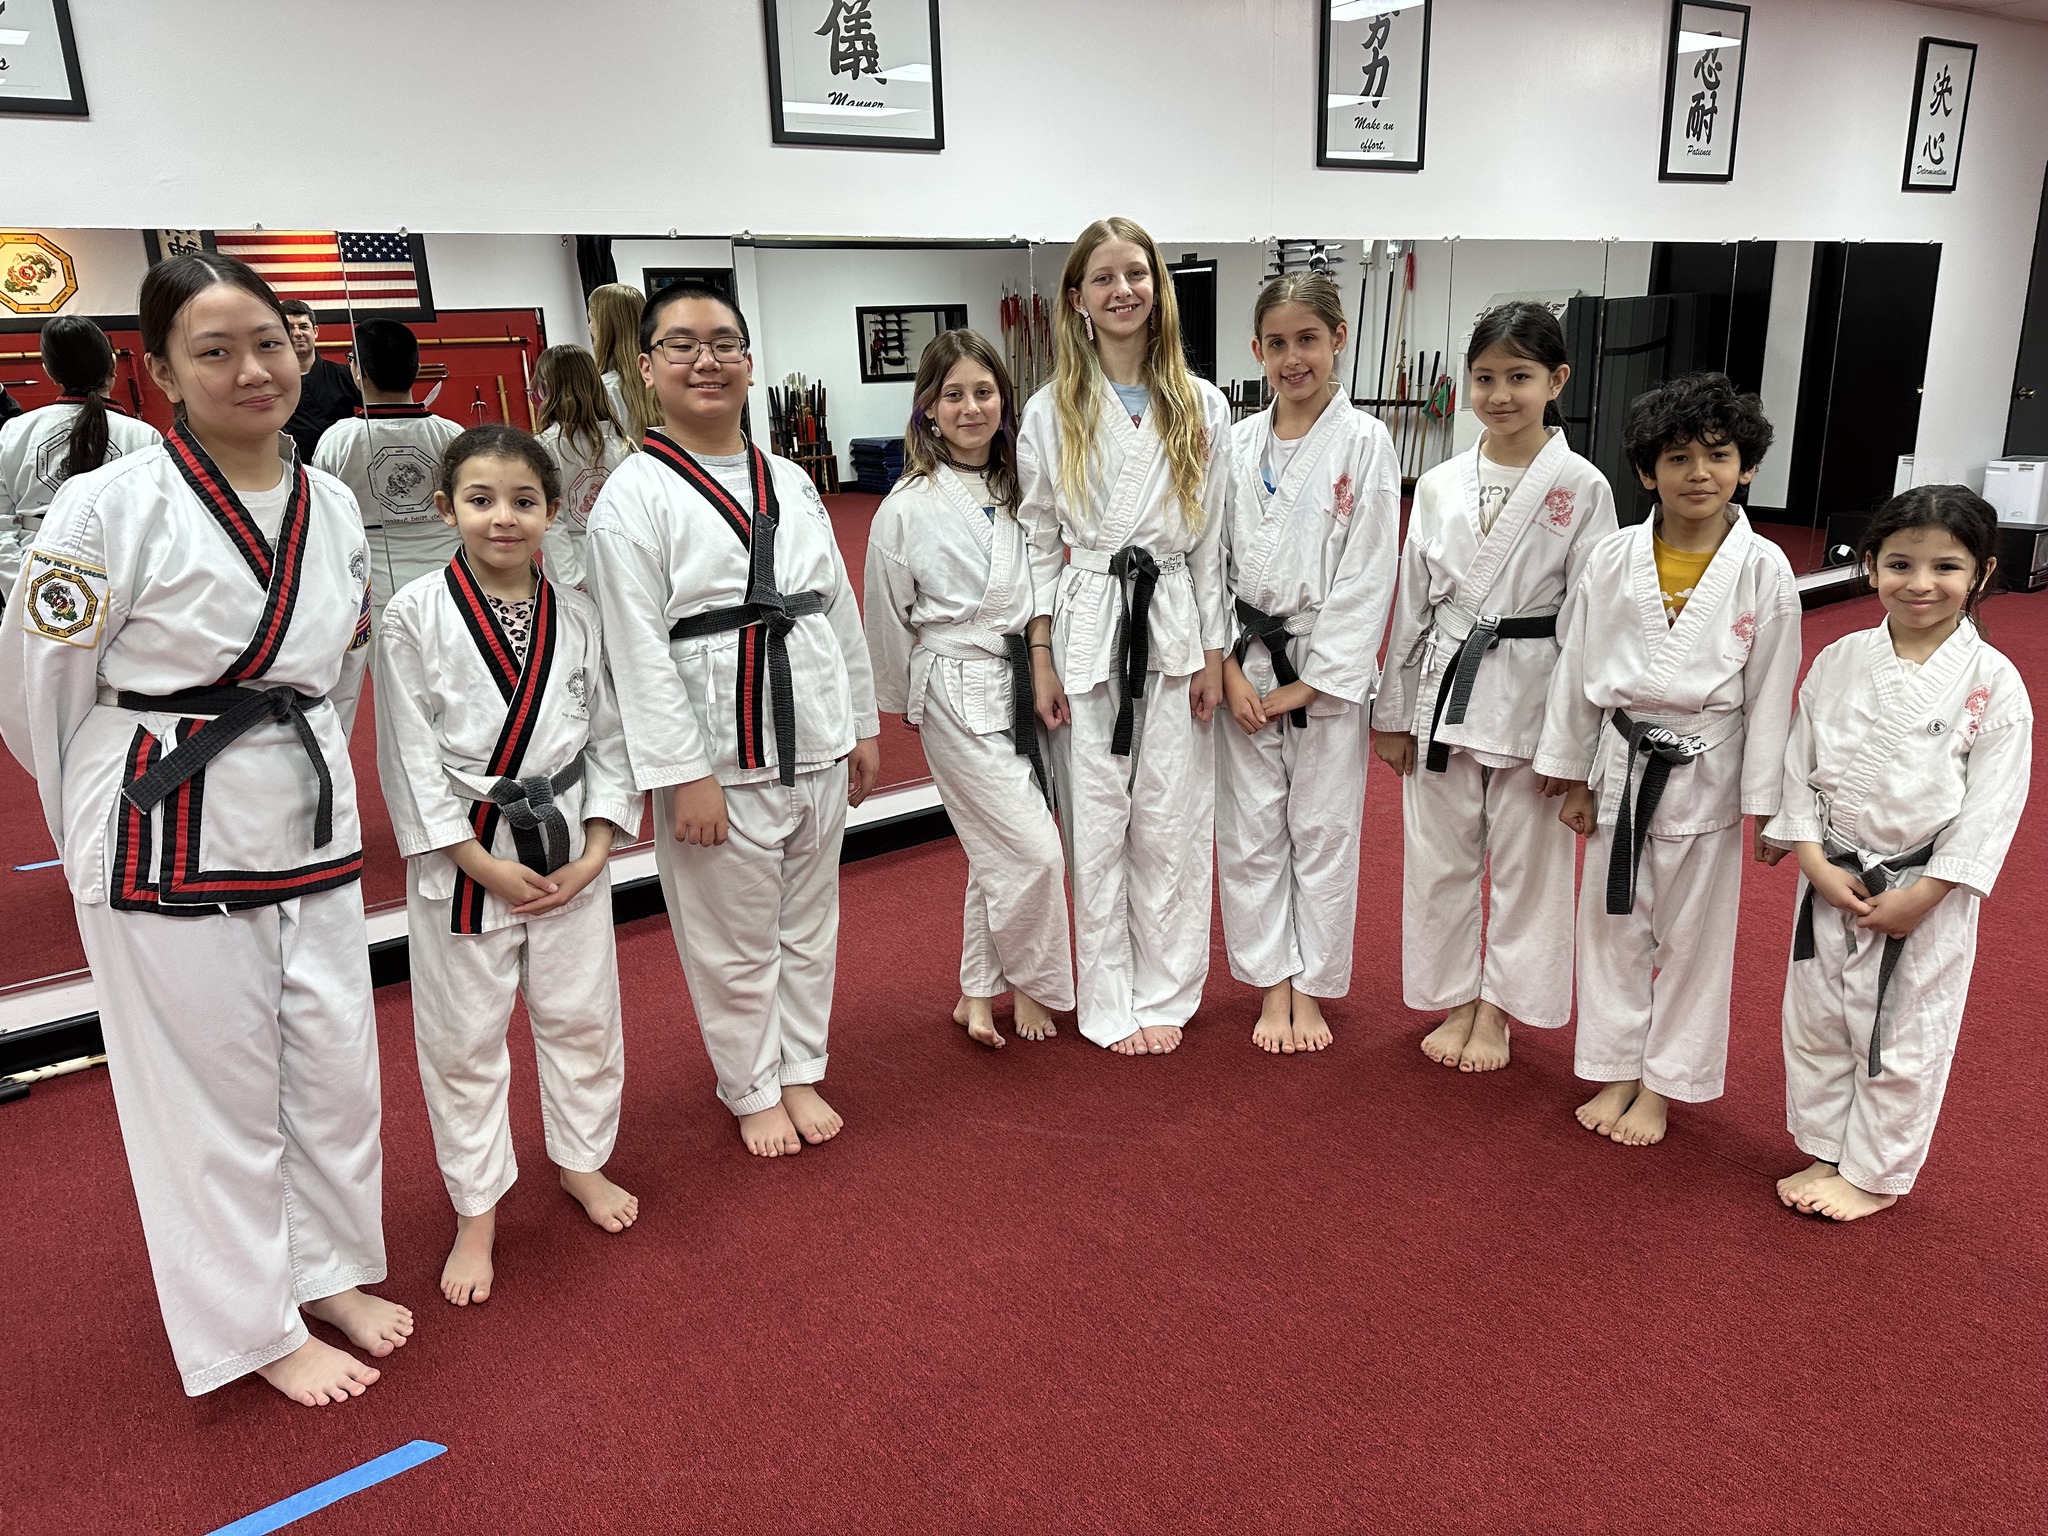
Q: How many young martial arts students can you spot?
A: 9